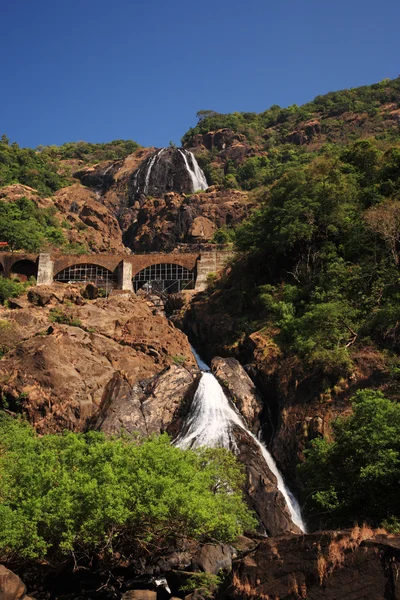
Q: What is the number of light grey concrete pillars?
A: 3